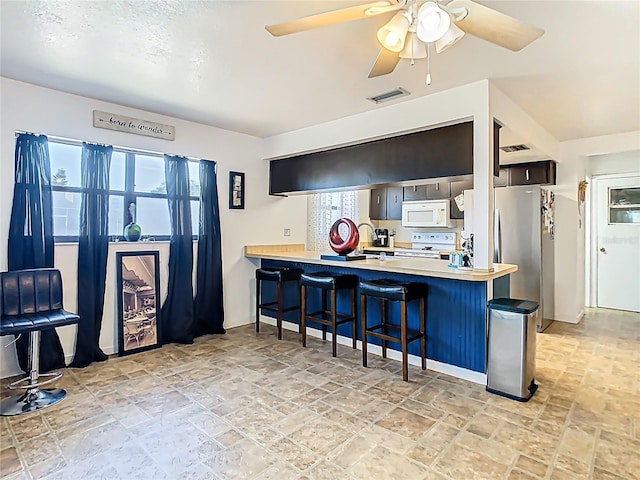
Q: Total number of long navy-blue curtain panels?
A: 4